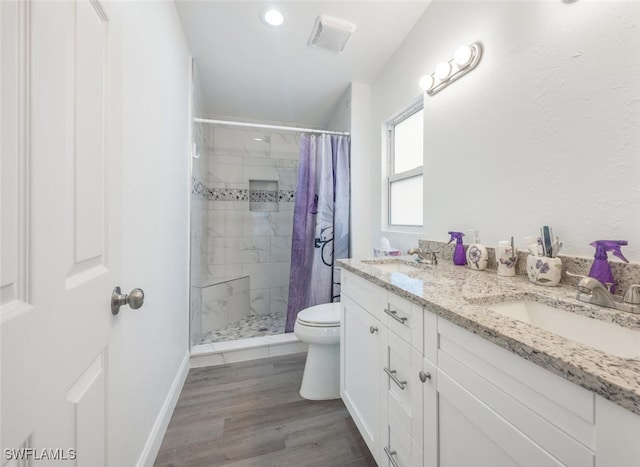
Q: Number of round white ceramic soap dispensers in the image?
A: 1